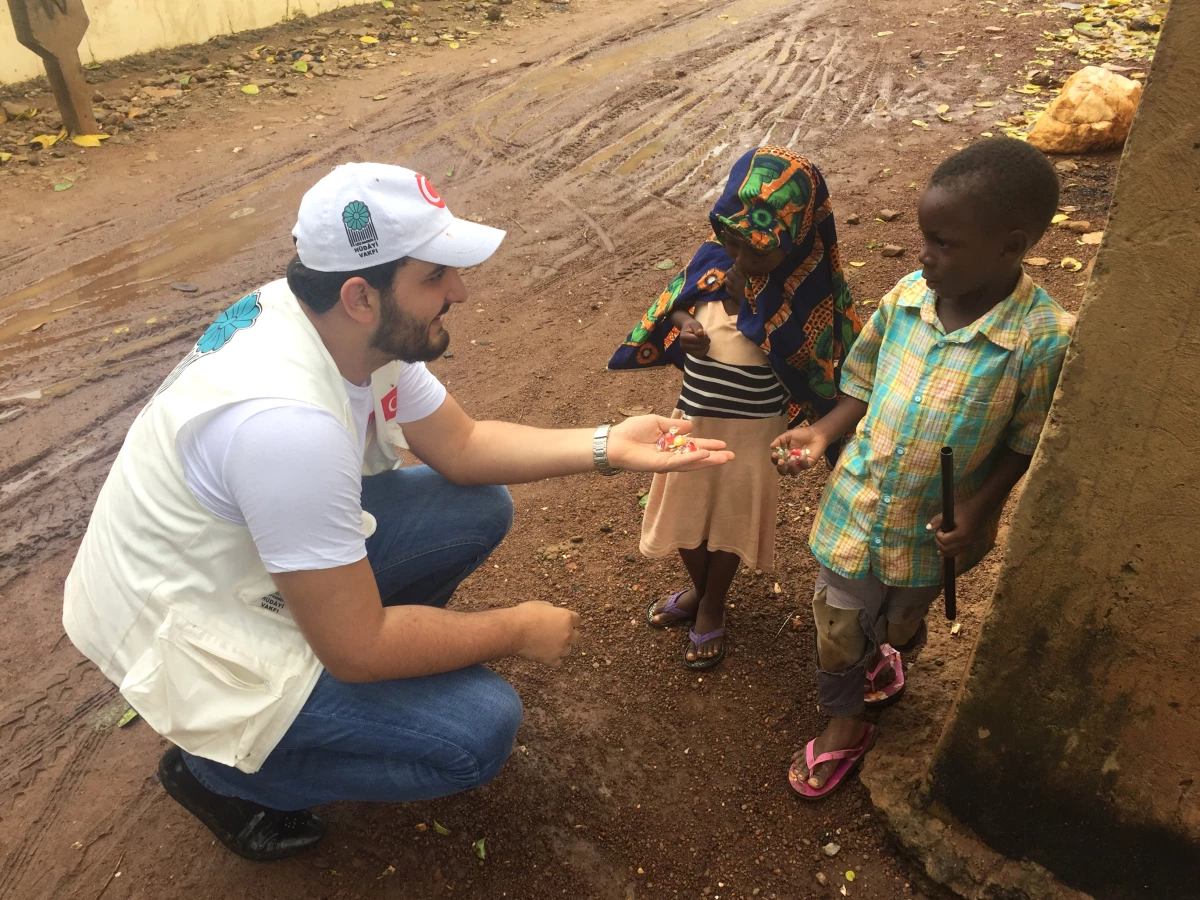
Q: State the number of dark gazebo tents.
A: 0